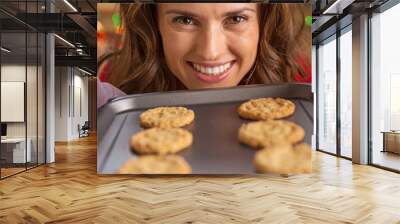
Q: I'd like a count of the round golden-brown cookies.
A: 6